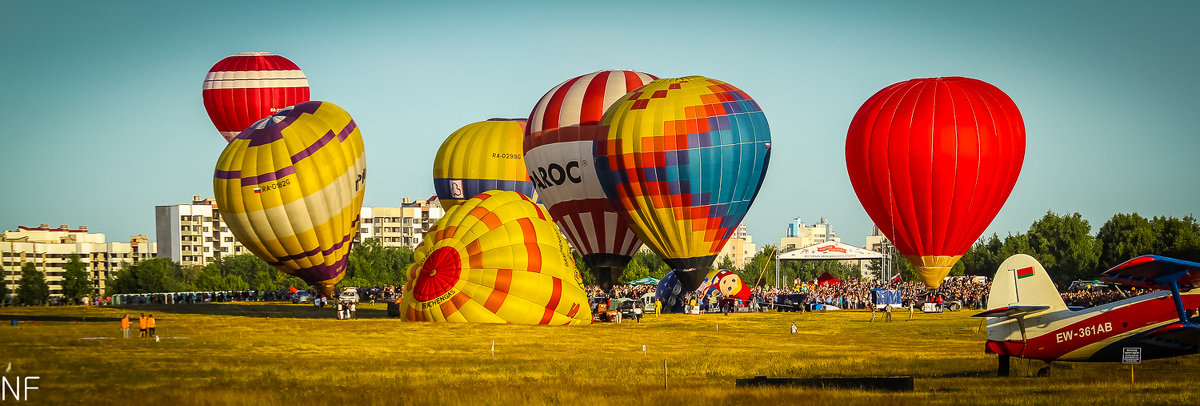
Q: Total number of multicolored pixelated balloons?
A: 1